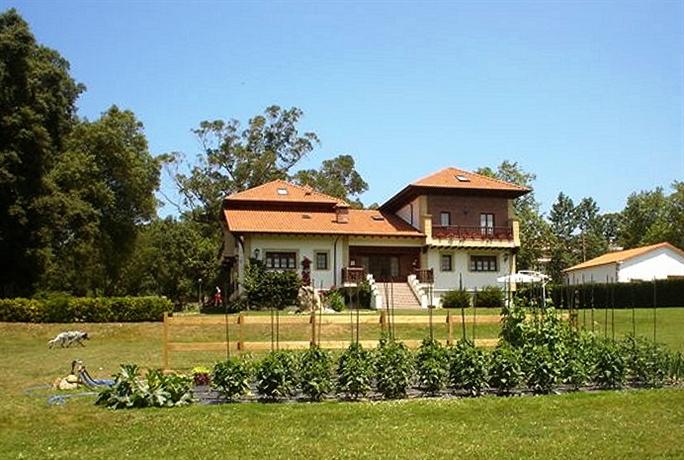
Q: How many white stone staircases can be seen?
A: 1